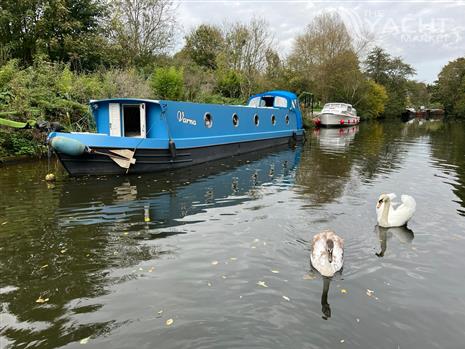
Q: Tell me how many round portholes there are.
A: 5